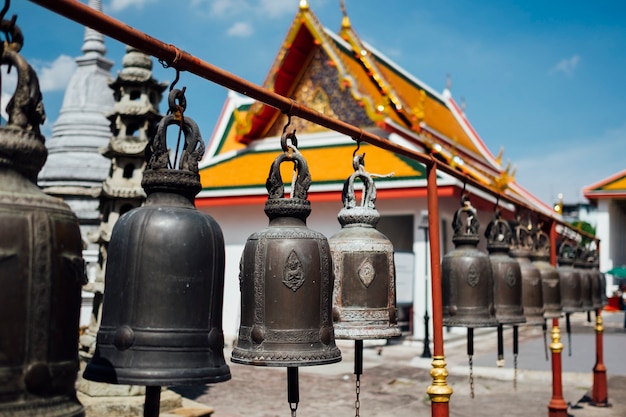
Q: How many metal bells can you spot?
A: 12